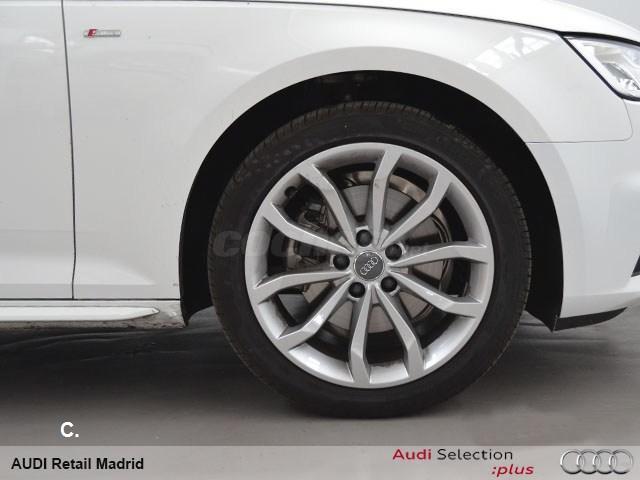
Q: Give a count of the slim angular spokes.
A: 10